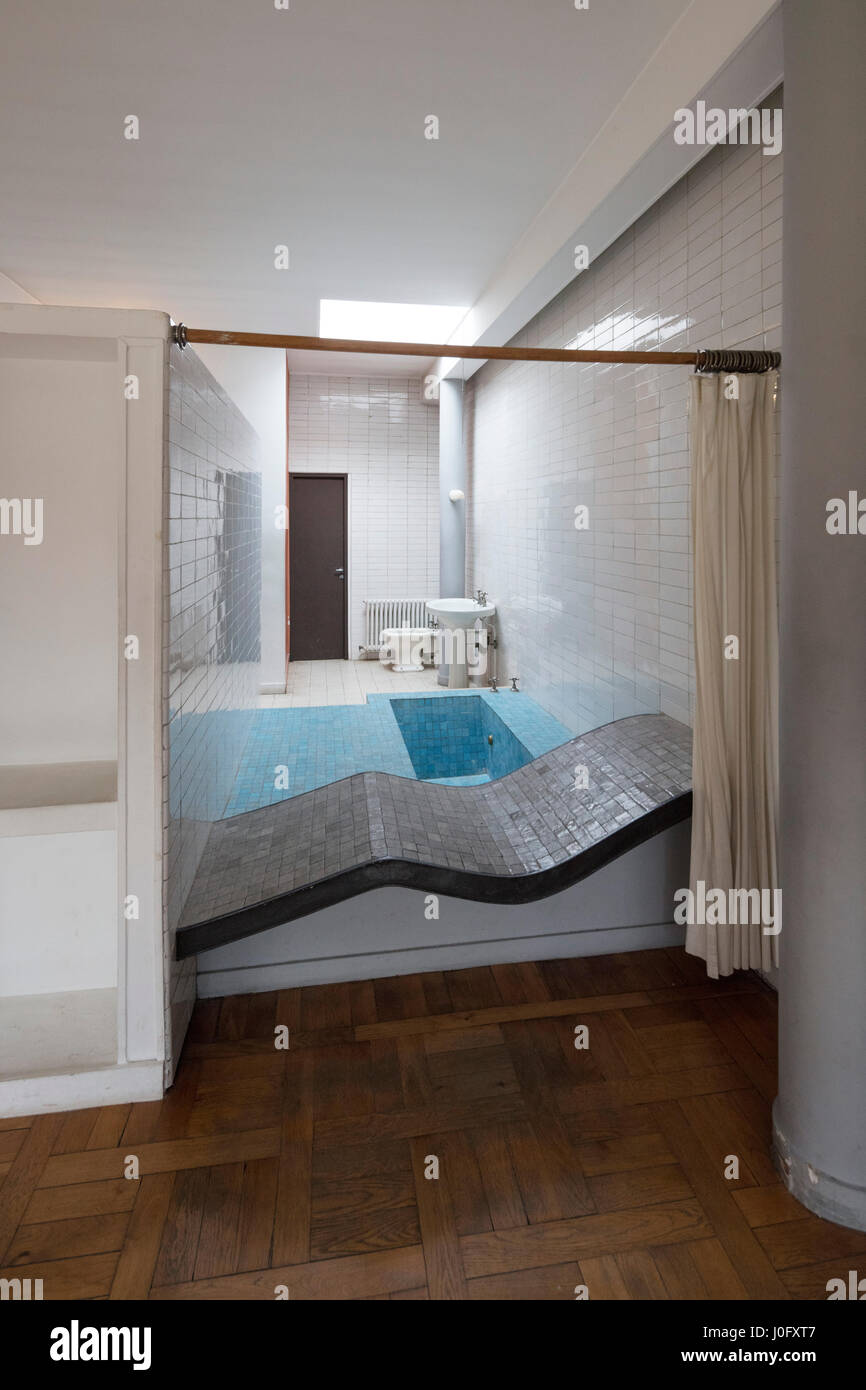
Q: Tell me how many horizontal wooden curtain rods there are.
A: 1